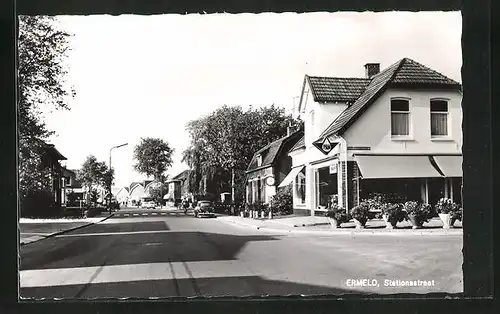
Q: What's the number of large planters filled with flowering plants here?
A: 5